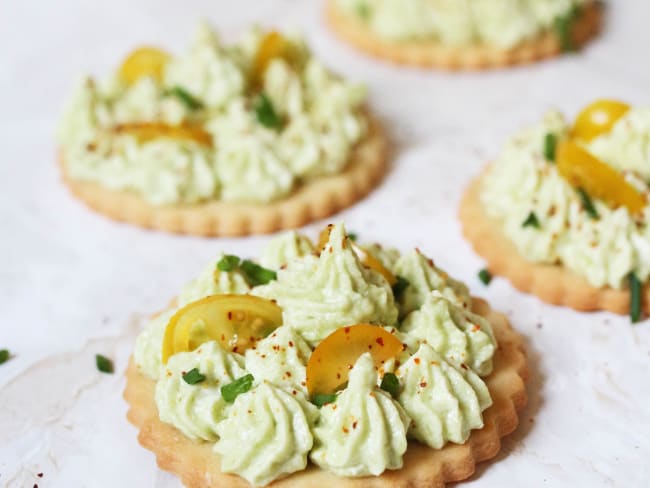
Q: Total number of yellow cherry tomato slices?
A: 8